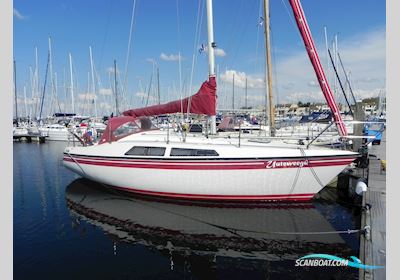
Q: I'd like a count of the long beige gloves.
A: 0